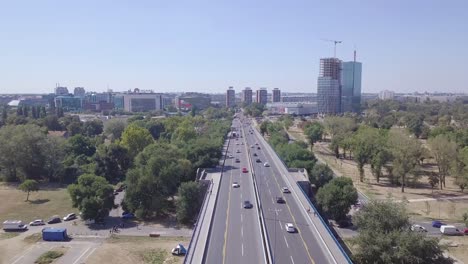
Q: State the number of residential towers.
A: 4